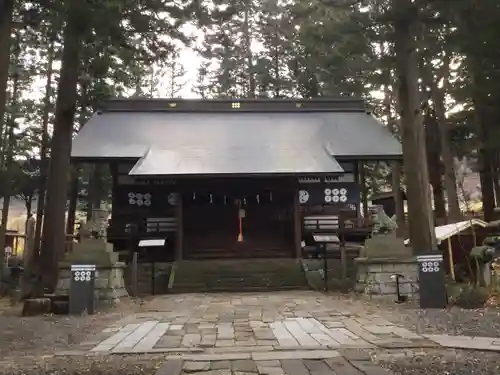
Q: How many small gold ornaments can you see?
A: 3